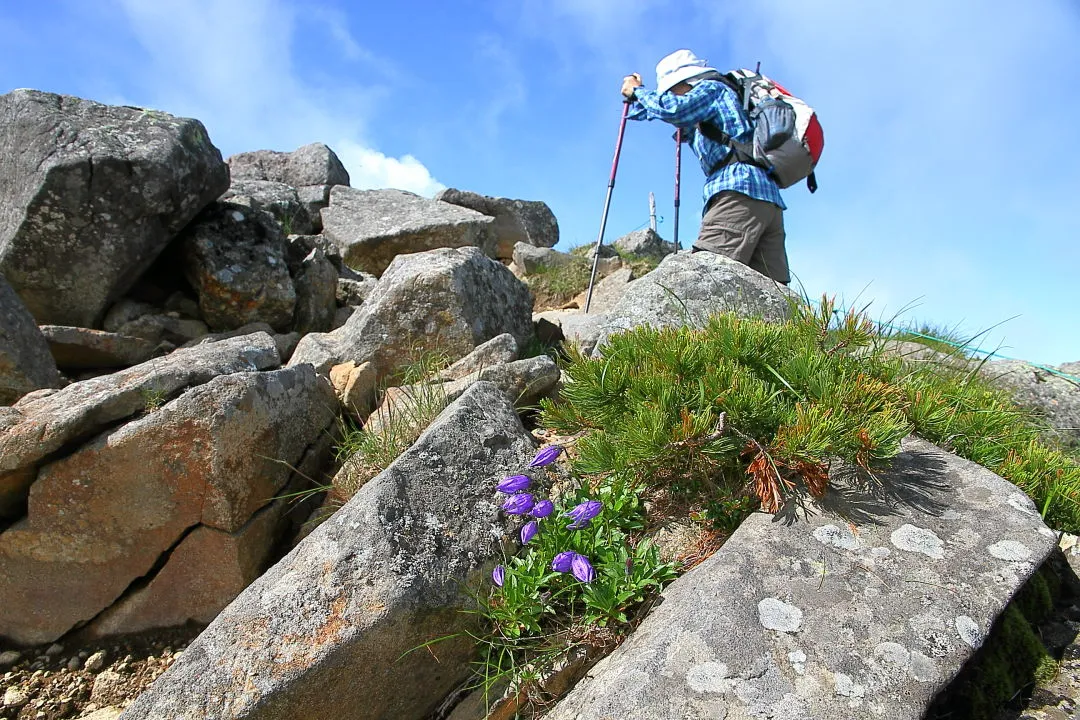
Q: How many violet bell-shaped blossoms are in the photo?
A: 9